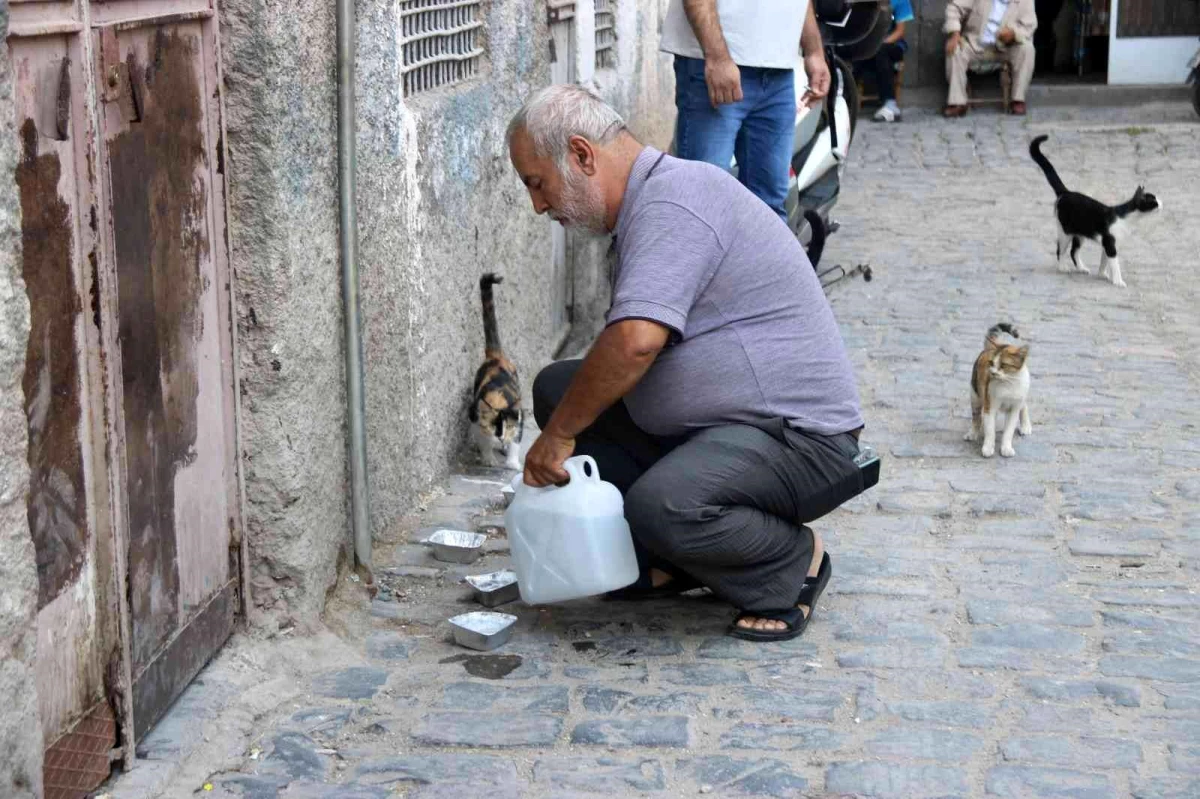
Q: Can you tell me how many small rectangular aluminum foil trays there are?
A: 4